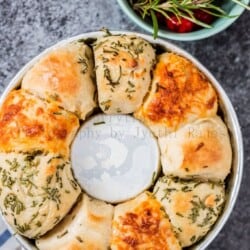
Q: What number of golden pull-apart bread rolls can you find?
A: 9